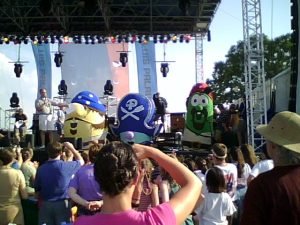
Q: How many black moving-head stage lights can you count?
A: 7